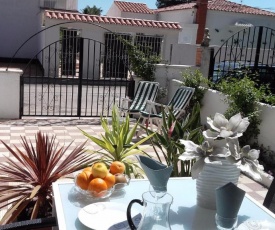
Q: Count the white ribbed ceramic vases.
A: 1